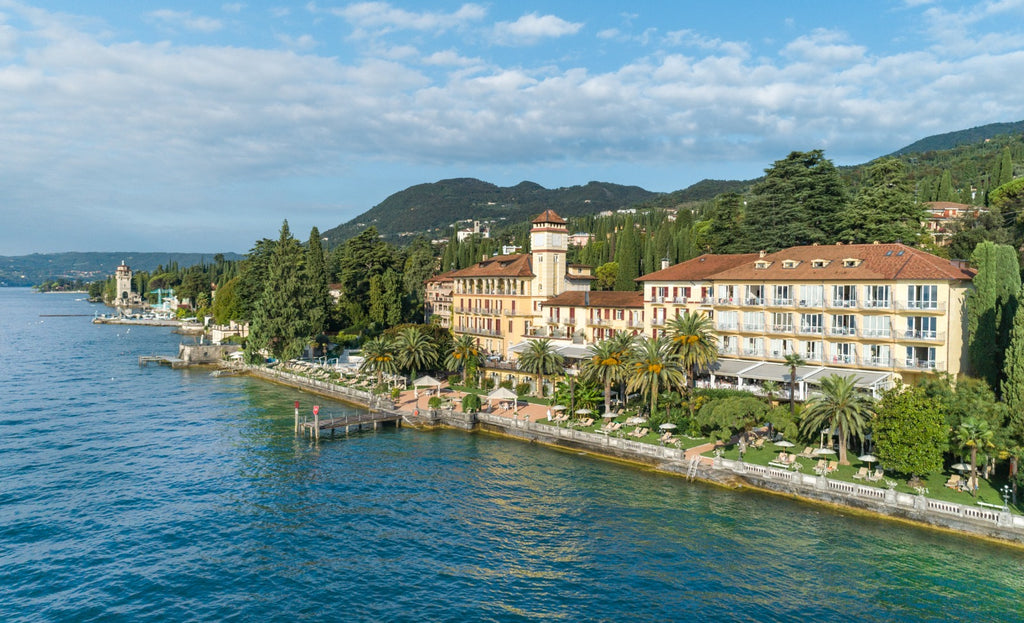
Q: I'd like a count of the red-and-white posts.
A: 2